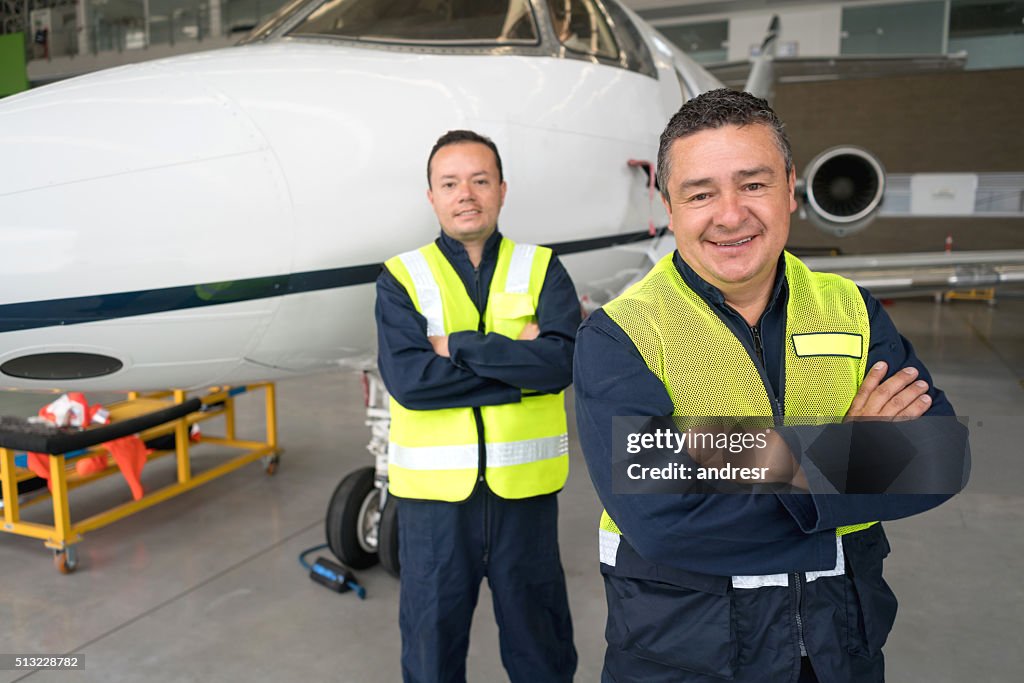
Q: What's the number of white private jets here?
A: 1